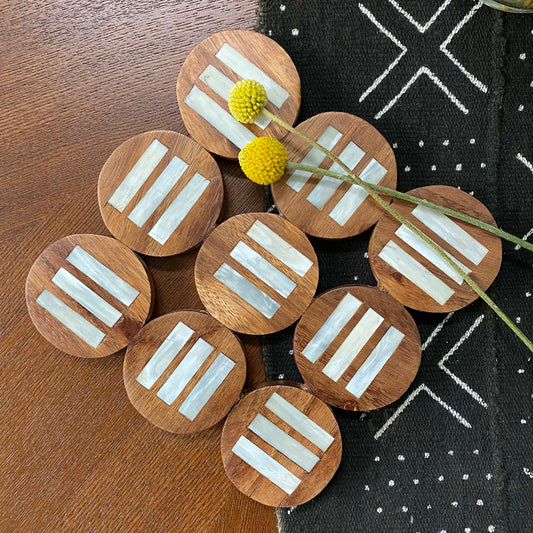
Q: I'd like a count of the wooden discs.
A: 9